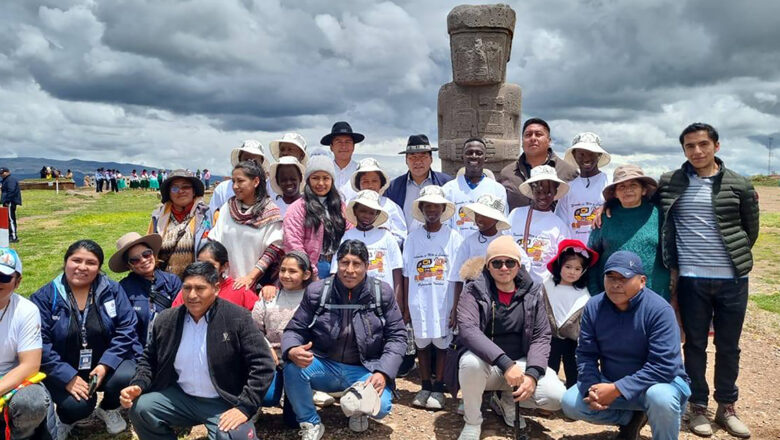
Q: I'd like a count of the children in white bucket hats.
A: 9